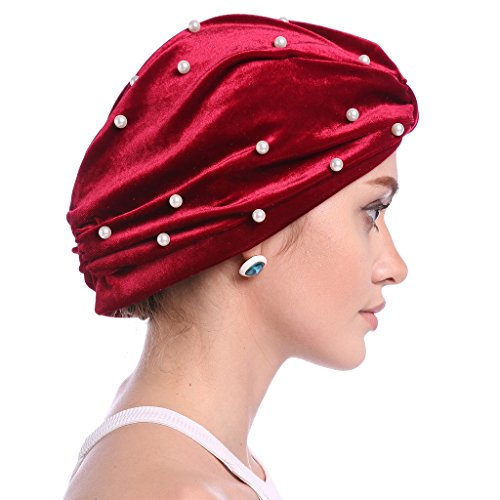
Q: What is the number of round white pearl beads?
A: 15